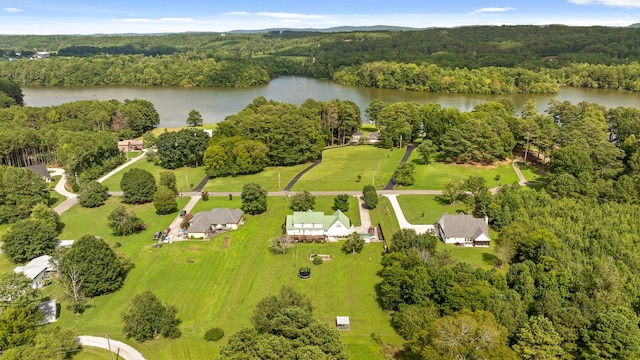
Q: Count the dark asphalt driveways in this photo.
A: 3